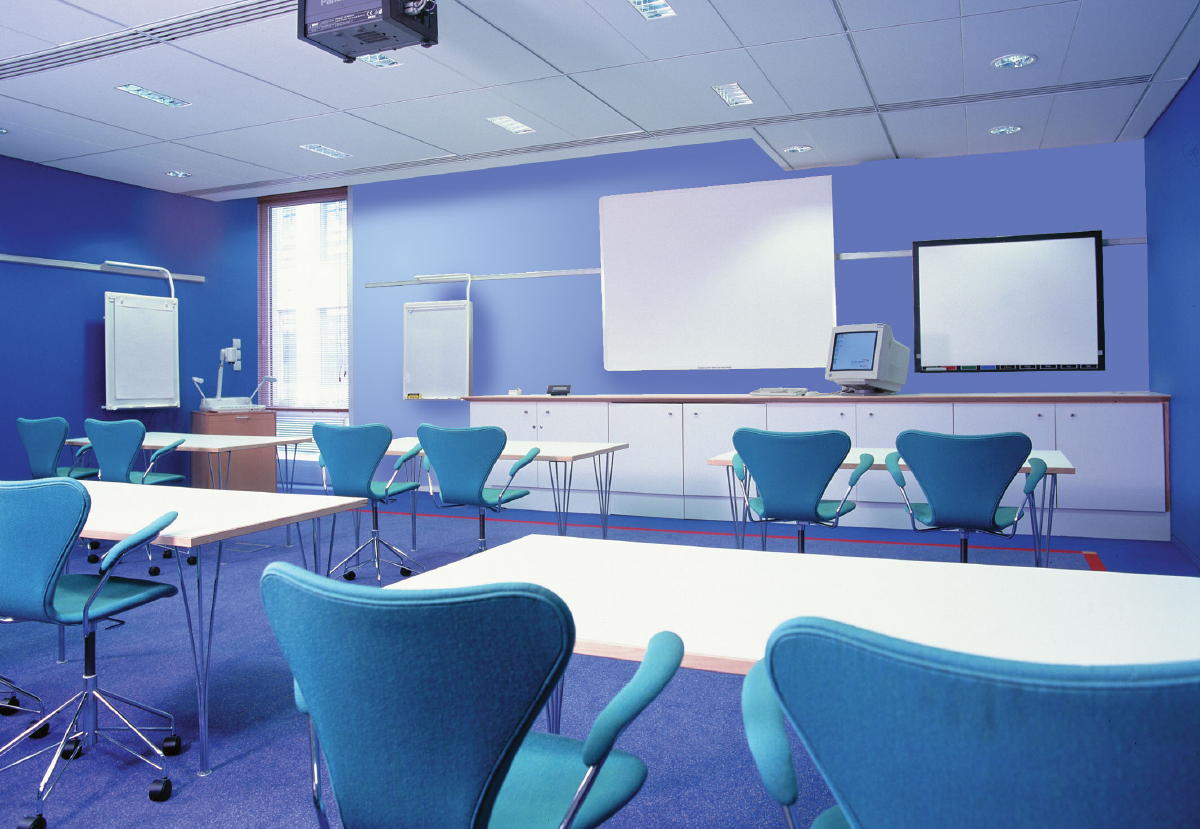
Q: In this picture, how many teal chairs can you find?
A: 9